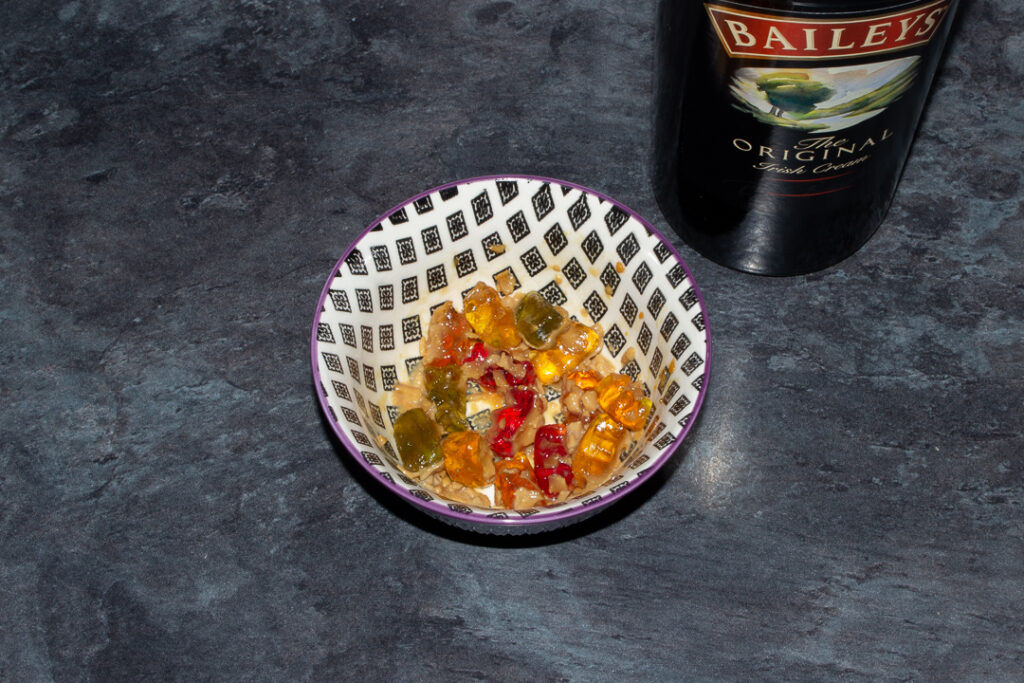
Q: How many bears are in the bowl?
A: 14